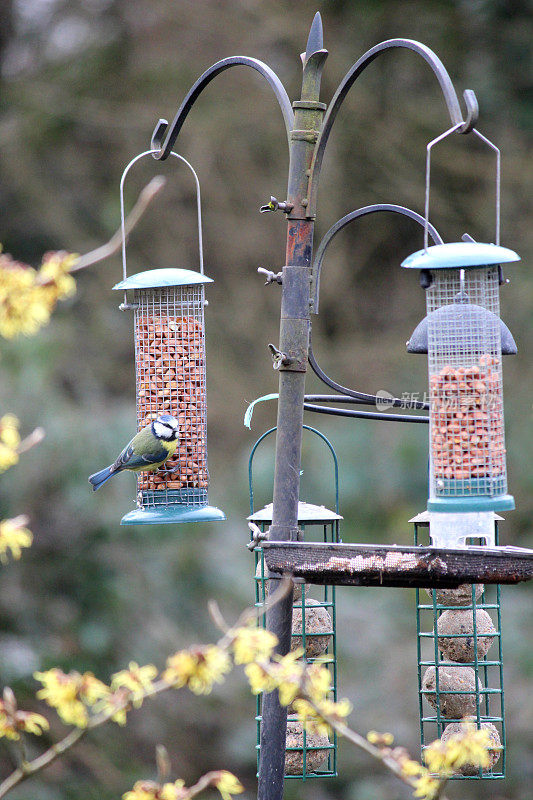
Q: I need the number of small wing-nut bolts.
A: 4